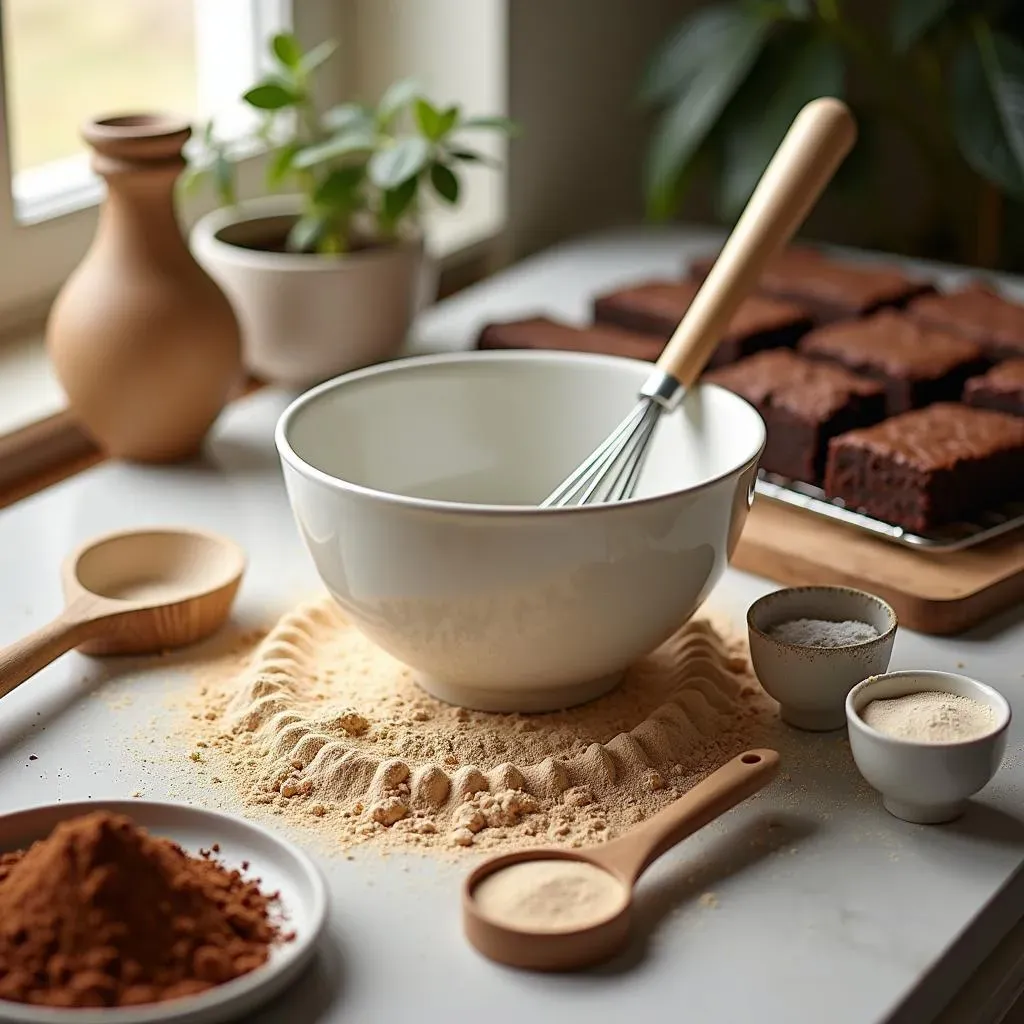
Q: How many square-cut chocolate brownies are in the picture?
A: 8